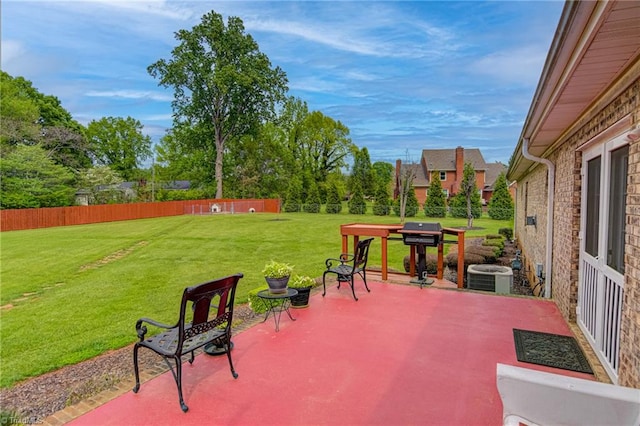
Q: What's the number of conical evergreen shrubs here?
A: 9